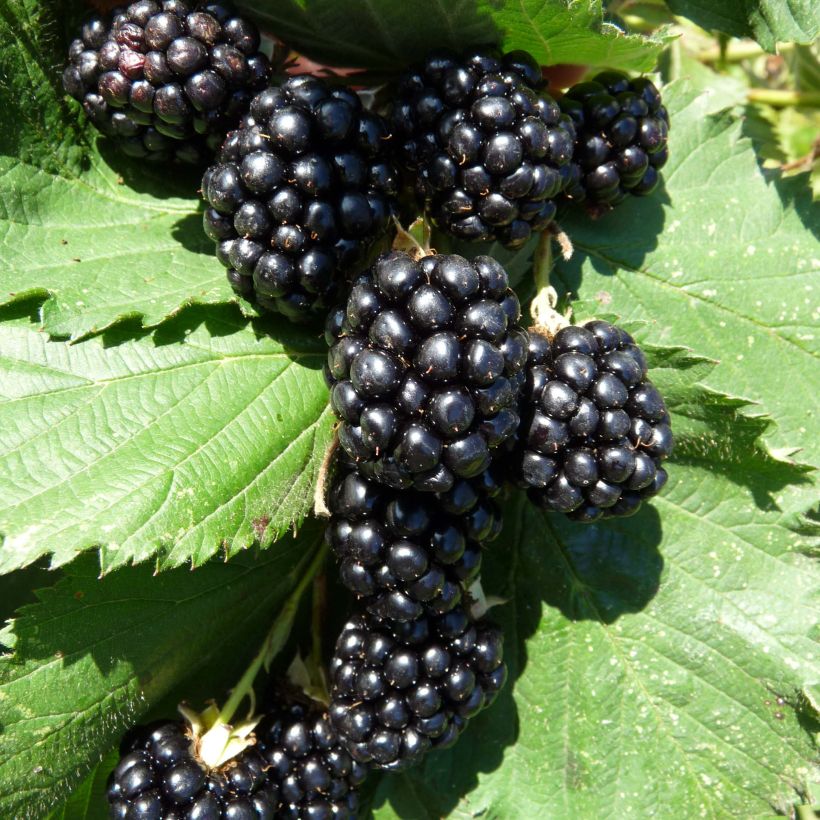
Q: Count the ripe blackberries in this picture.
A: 10